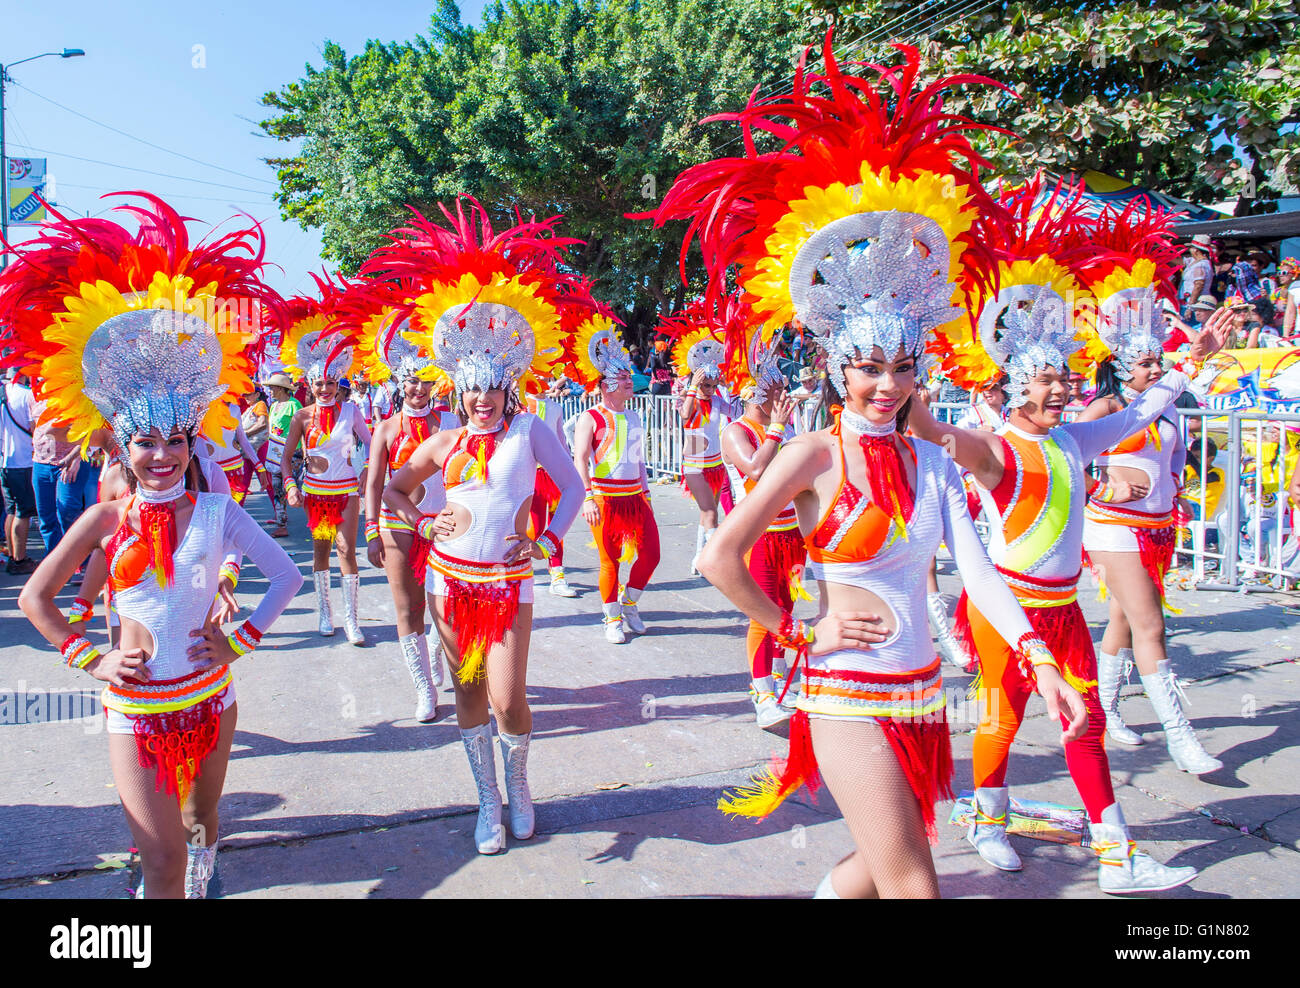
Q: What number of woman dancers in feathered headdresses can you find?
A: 7